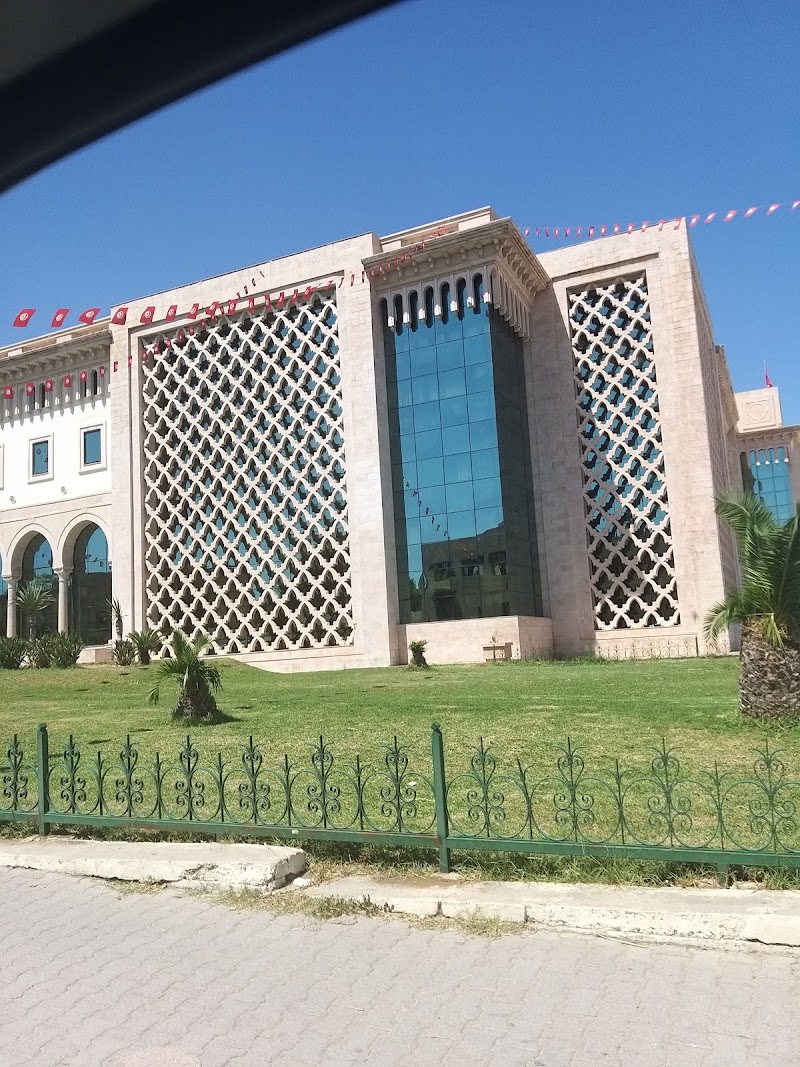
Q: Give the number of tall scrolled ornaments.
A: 11